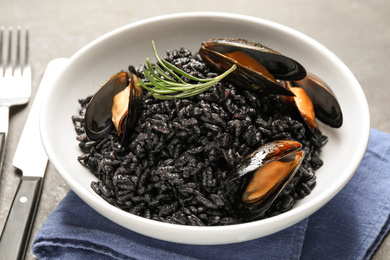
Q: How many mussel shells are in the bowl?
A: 4